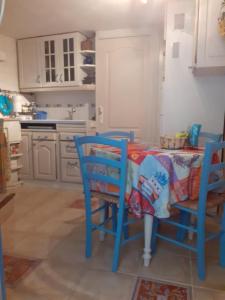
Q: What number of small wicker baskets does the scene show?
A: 1